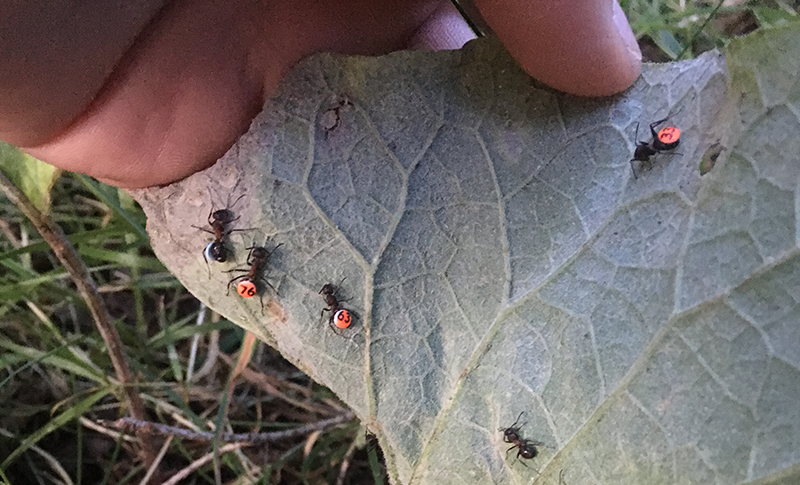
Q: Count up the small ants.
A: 5